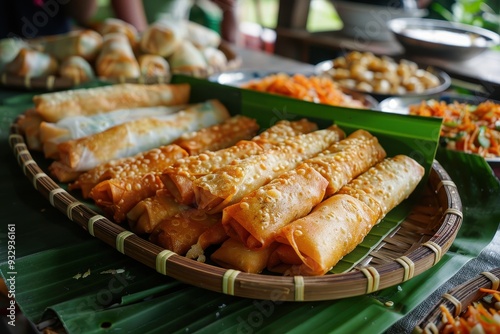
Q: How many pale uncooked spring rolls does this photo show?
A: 2